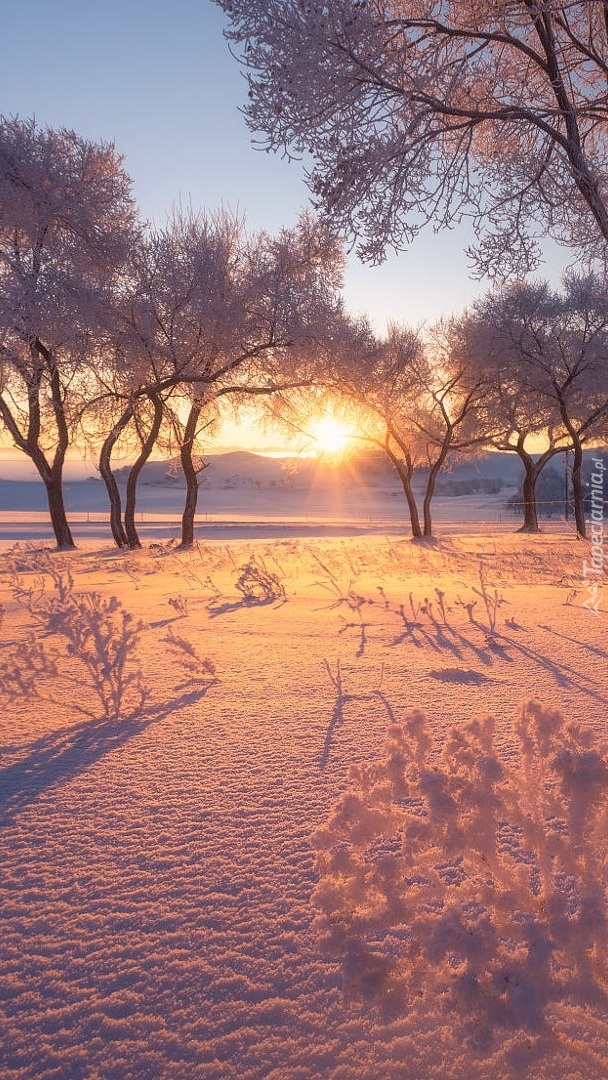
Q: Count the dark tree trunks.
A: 8